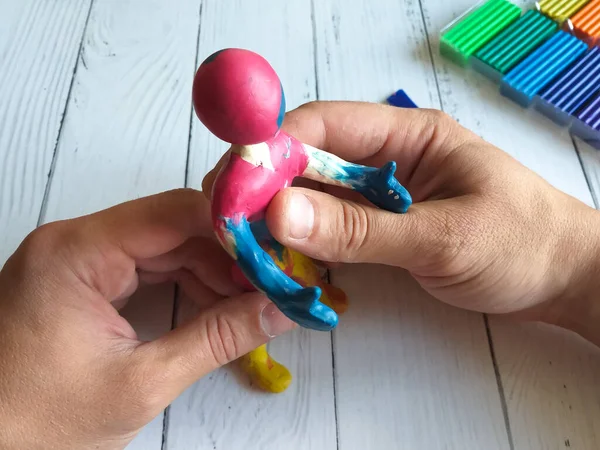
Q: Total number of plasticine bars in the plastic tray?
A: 7